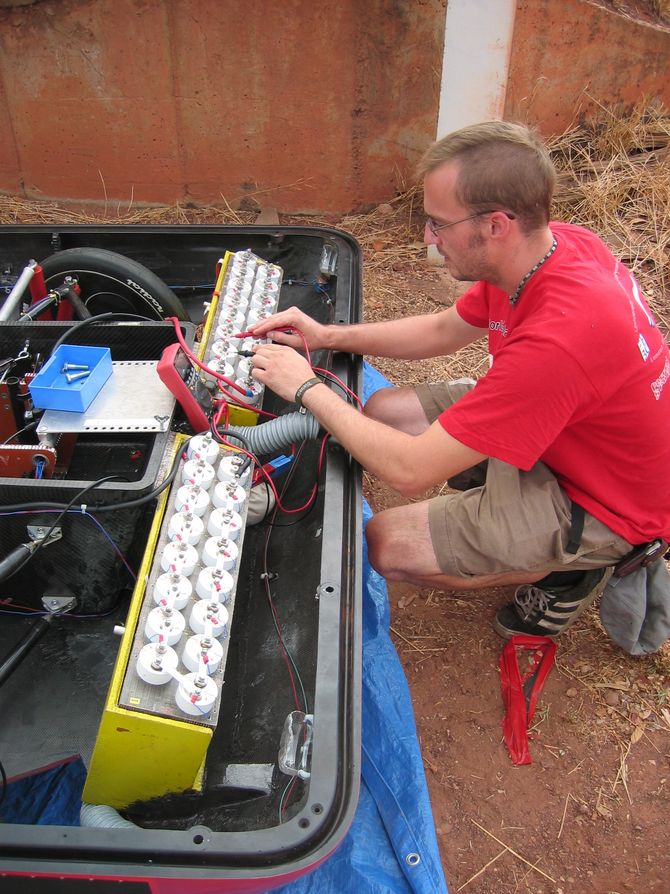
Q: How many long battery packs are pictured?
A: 2